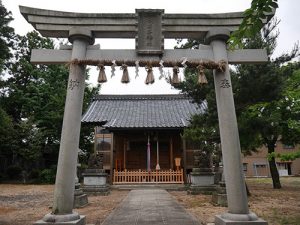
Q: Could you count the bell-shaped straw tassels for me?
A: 5